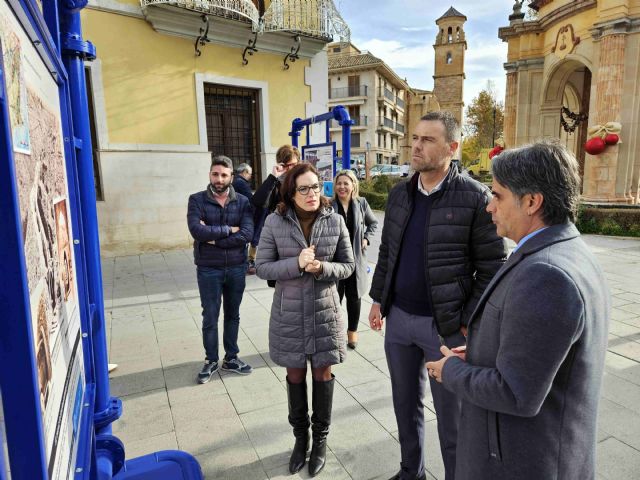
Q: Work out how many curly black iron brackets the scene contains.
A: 3